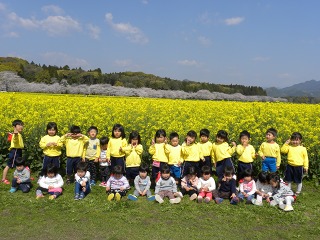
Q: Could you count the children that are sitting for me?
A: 12